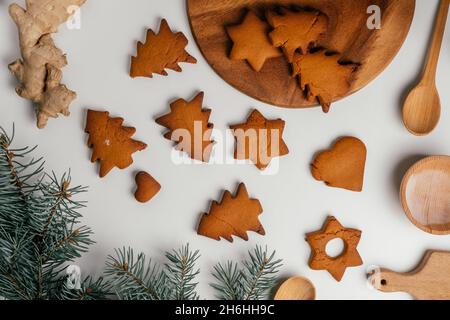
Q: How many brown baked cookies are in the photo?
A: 11